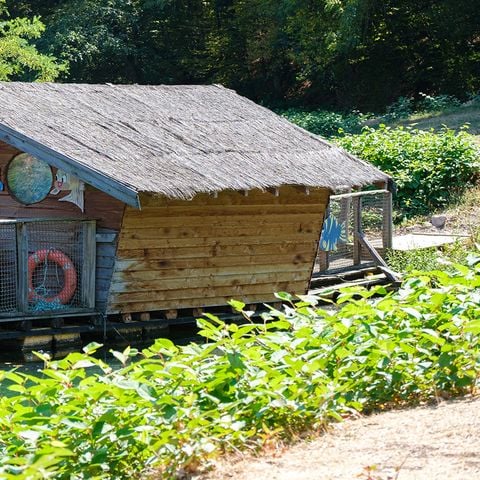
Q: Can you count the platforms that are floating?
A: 1